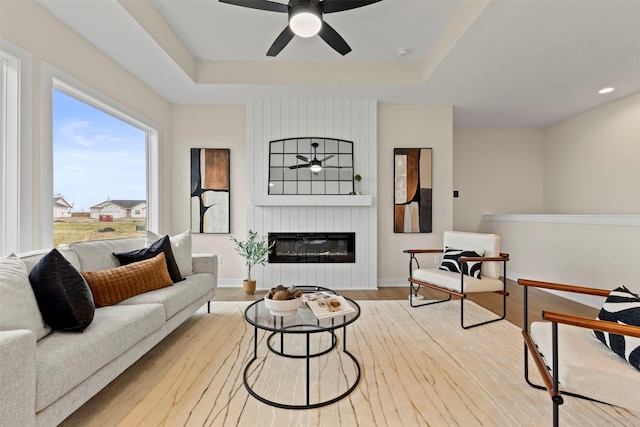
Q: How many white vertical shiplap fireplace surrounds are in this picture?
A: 1